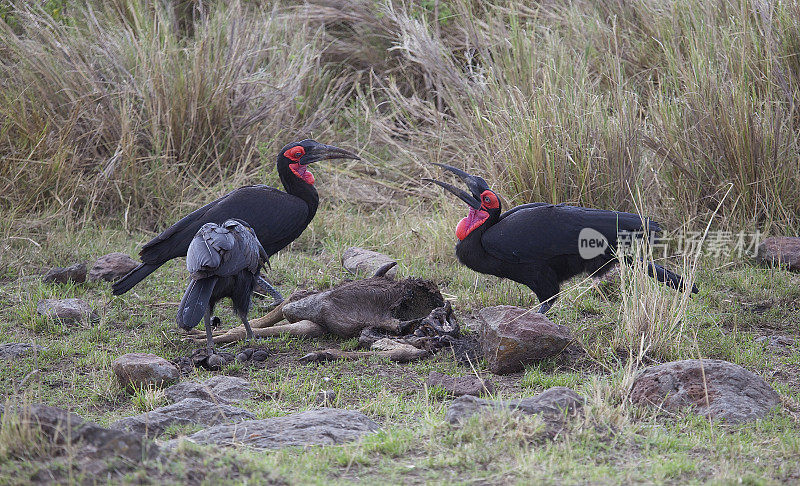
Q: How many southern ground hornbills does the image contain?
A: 3